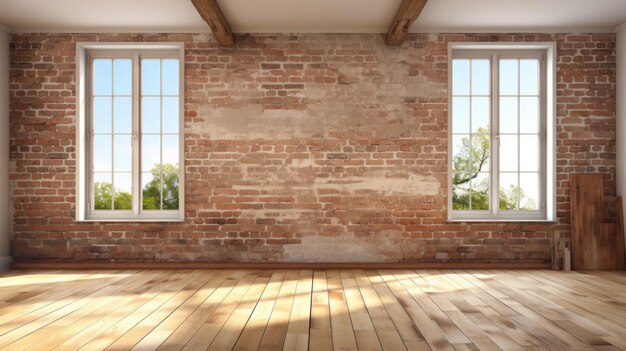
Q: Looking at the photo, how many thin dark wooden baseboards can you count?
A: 1